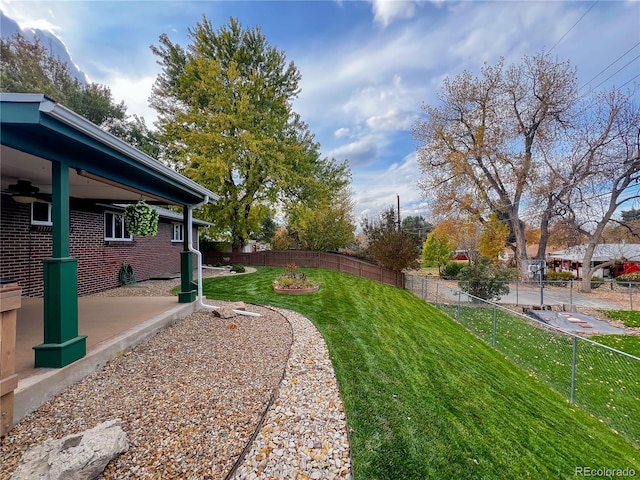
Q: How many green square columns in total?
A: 2